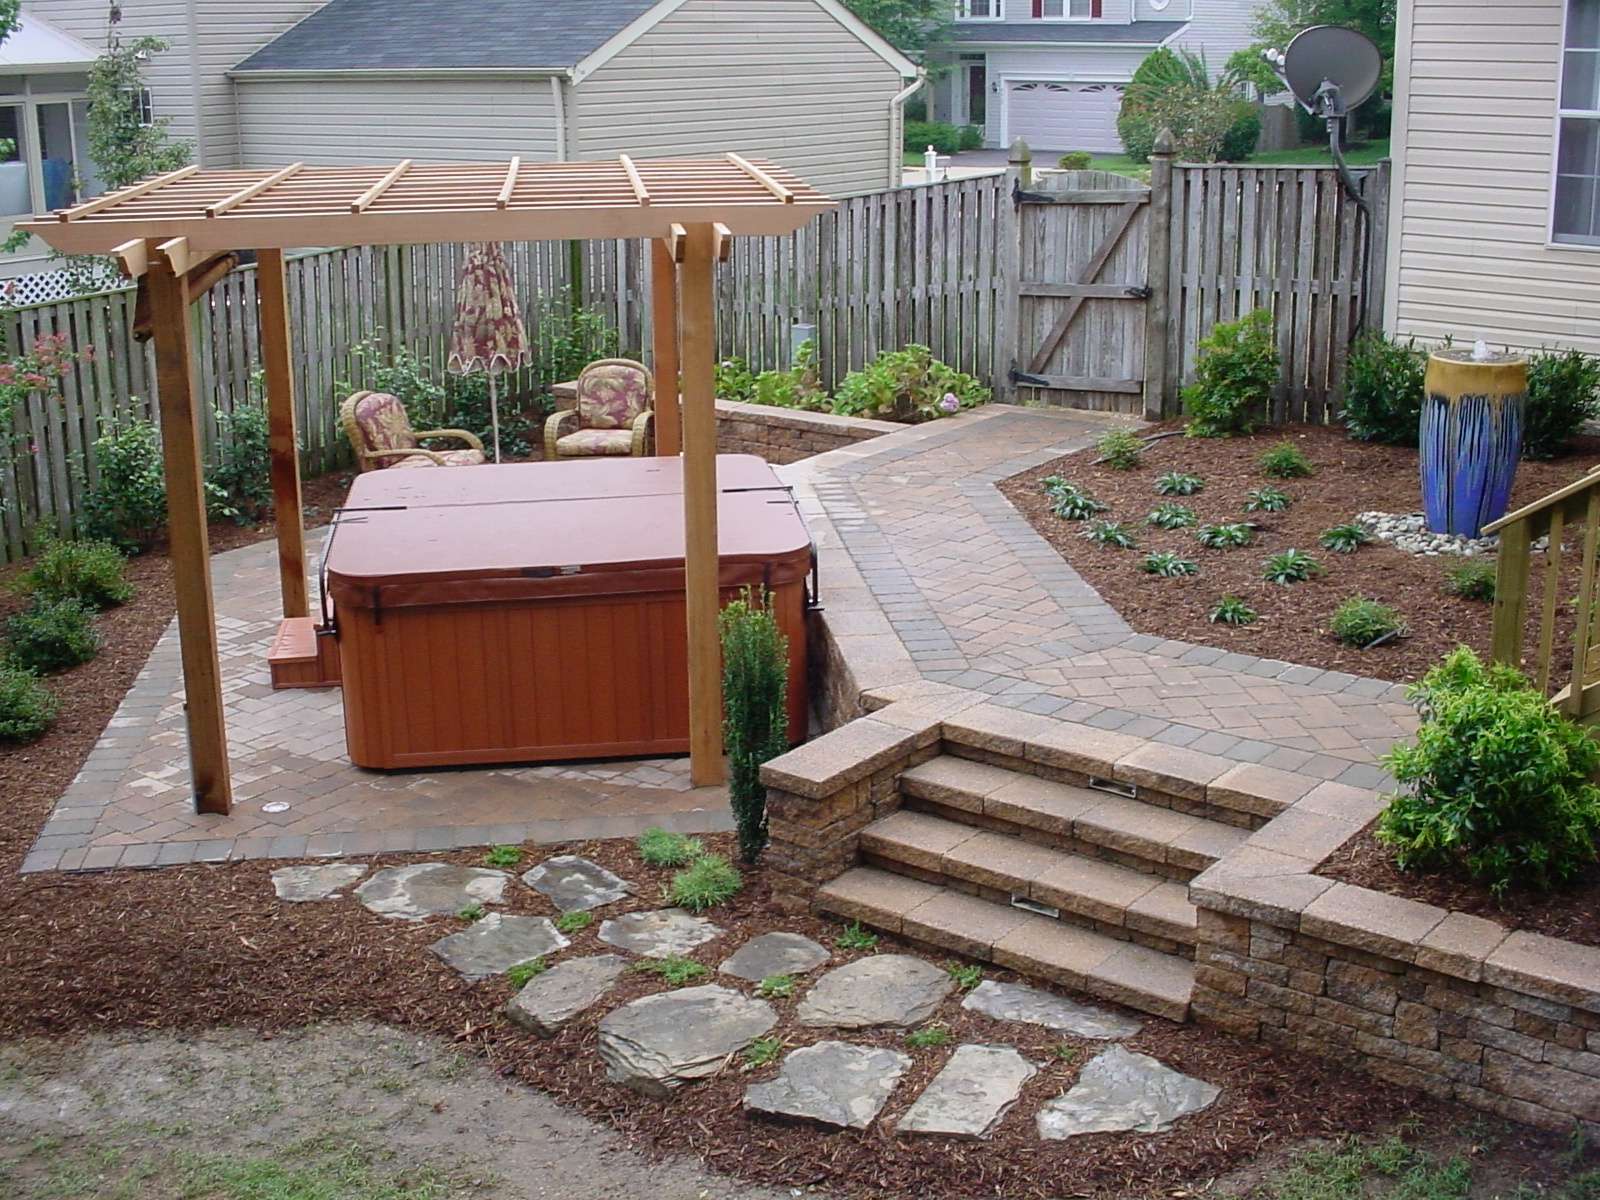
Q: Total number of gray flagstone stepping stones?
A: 13